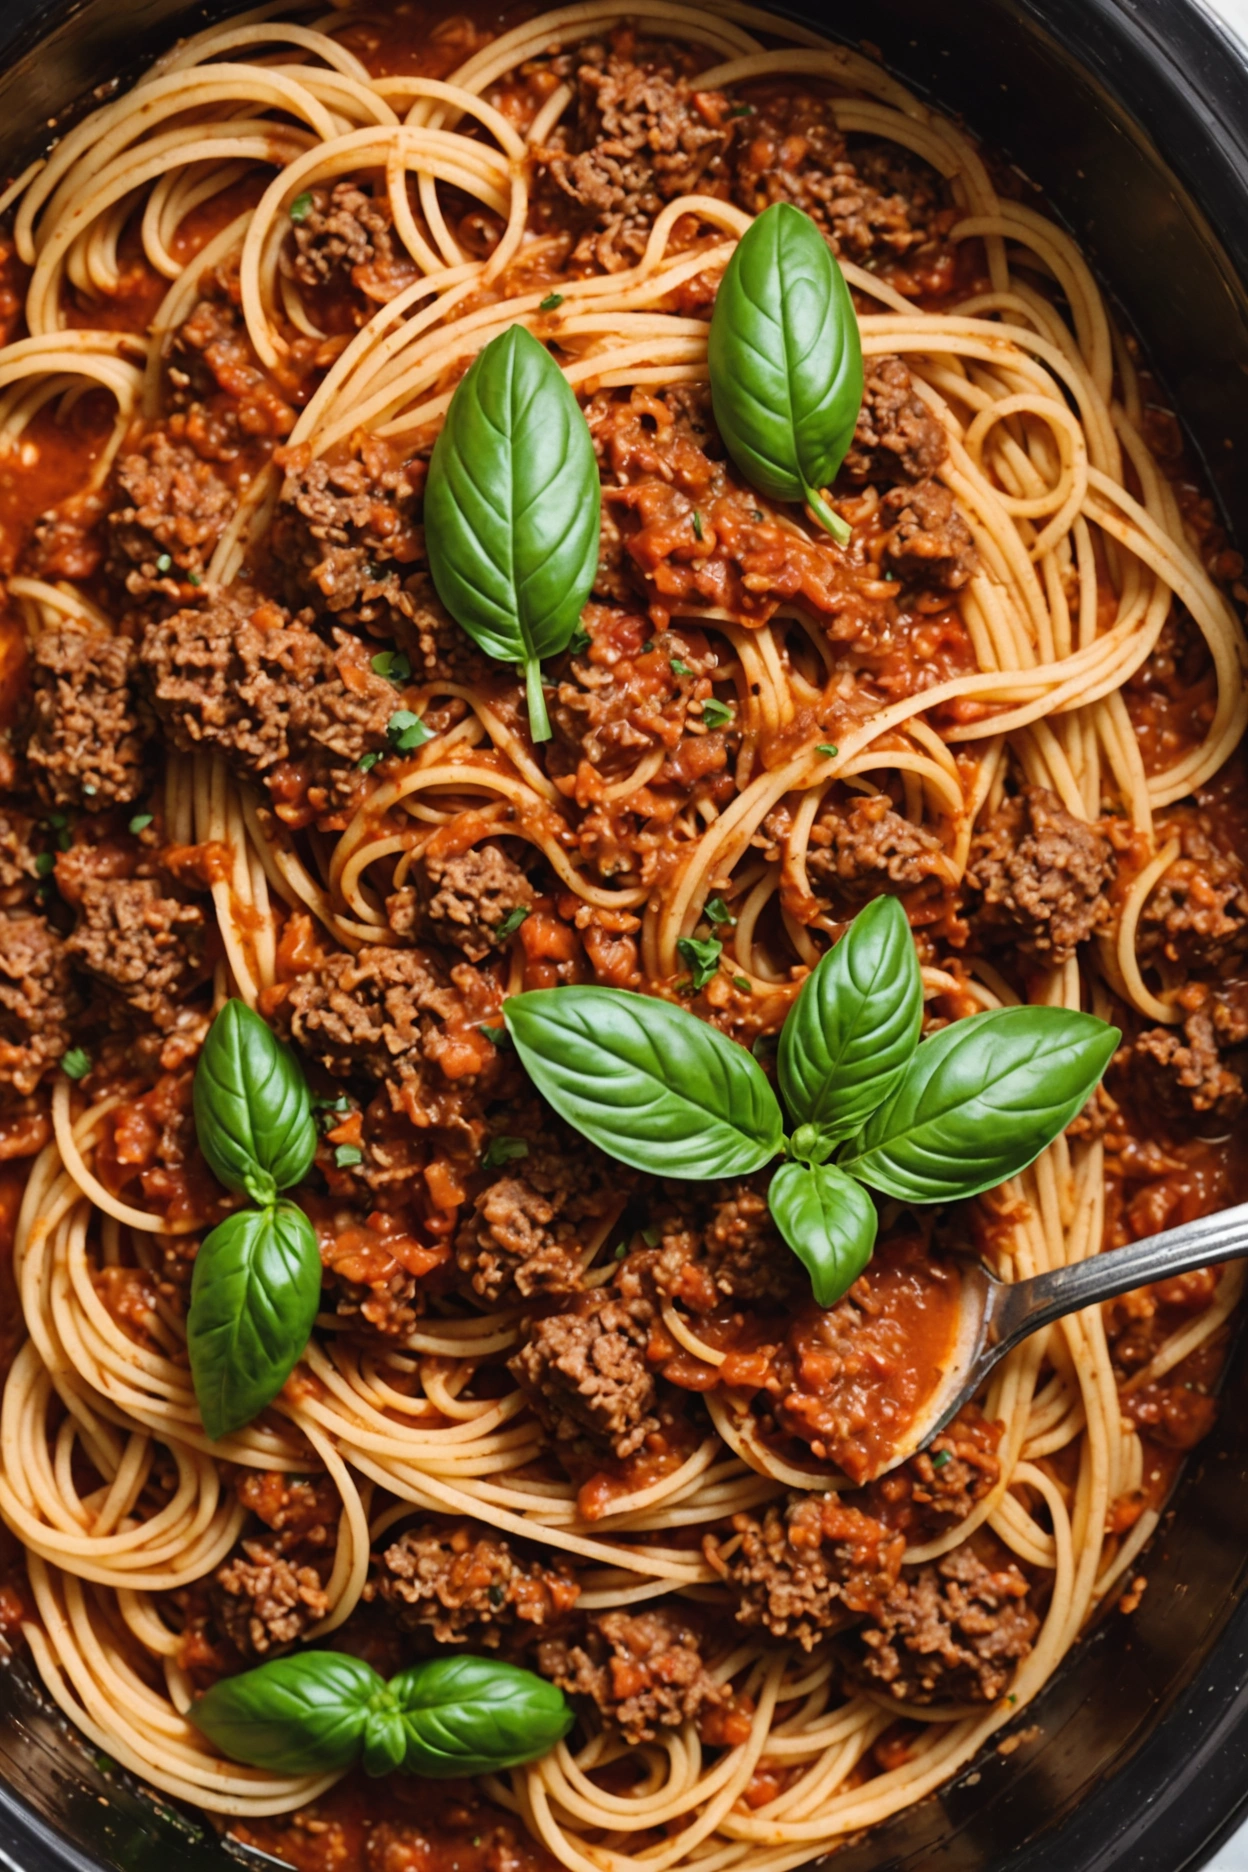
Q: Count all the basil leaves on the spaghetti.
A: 10